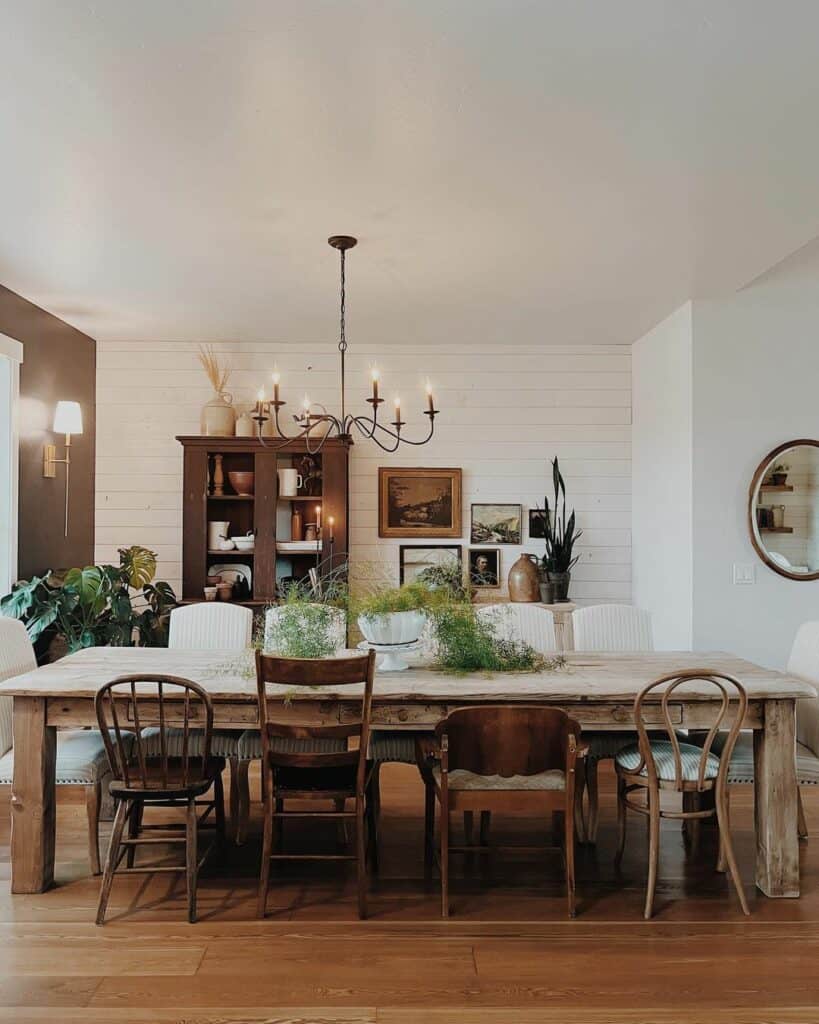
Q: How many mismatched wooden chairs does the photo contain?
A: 4